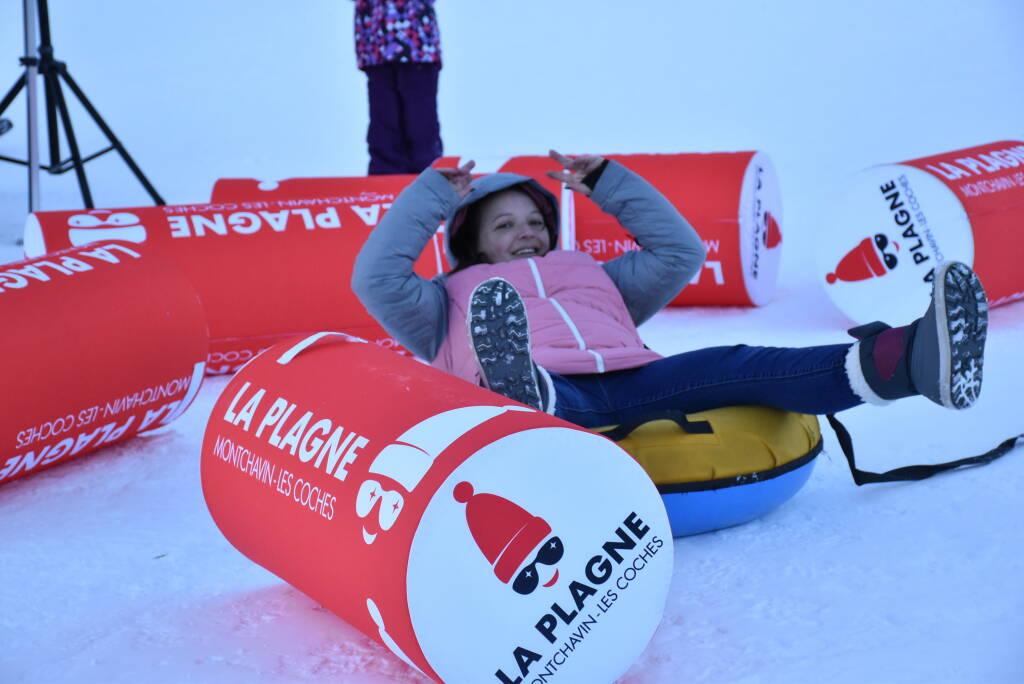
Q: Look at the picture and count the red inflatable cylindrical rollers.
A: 6